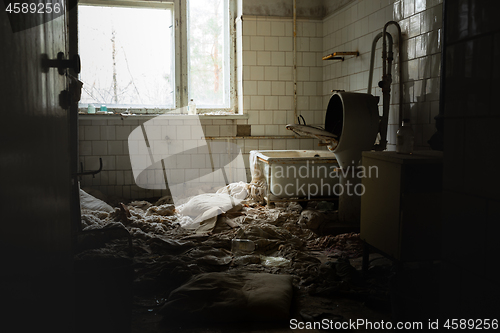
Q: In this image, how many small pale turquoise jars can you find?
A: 2